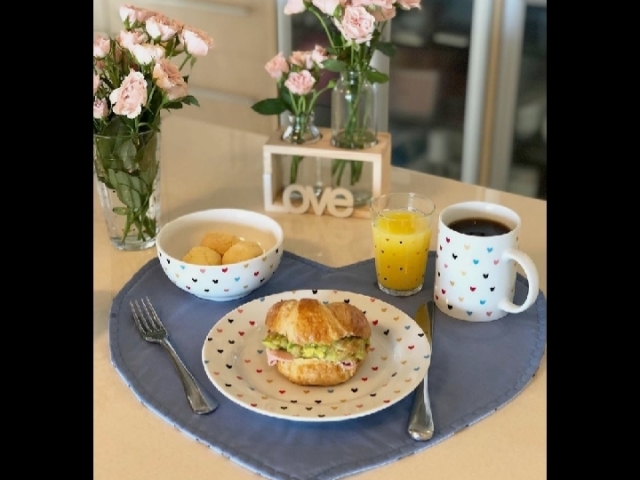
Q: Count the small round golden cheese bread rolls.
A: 3